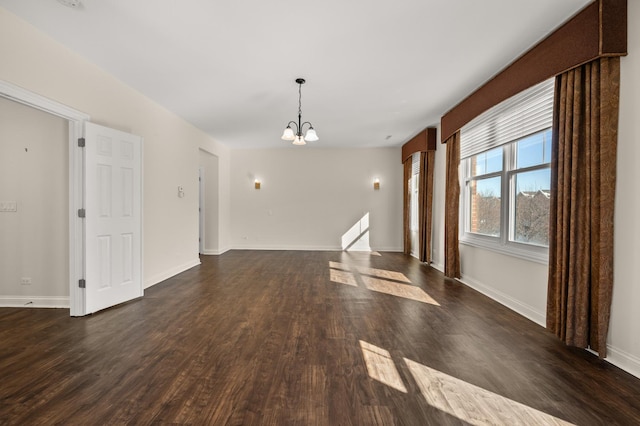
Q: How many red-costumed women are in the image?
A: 0